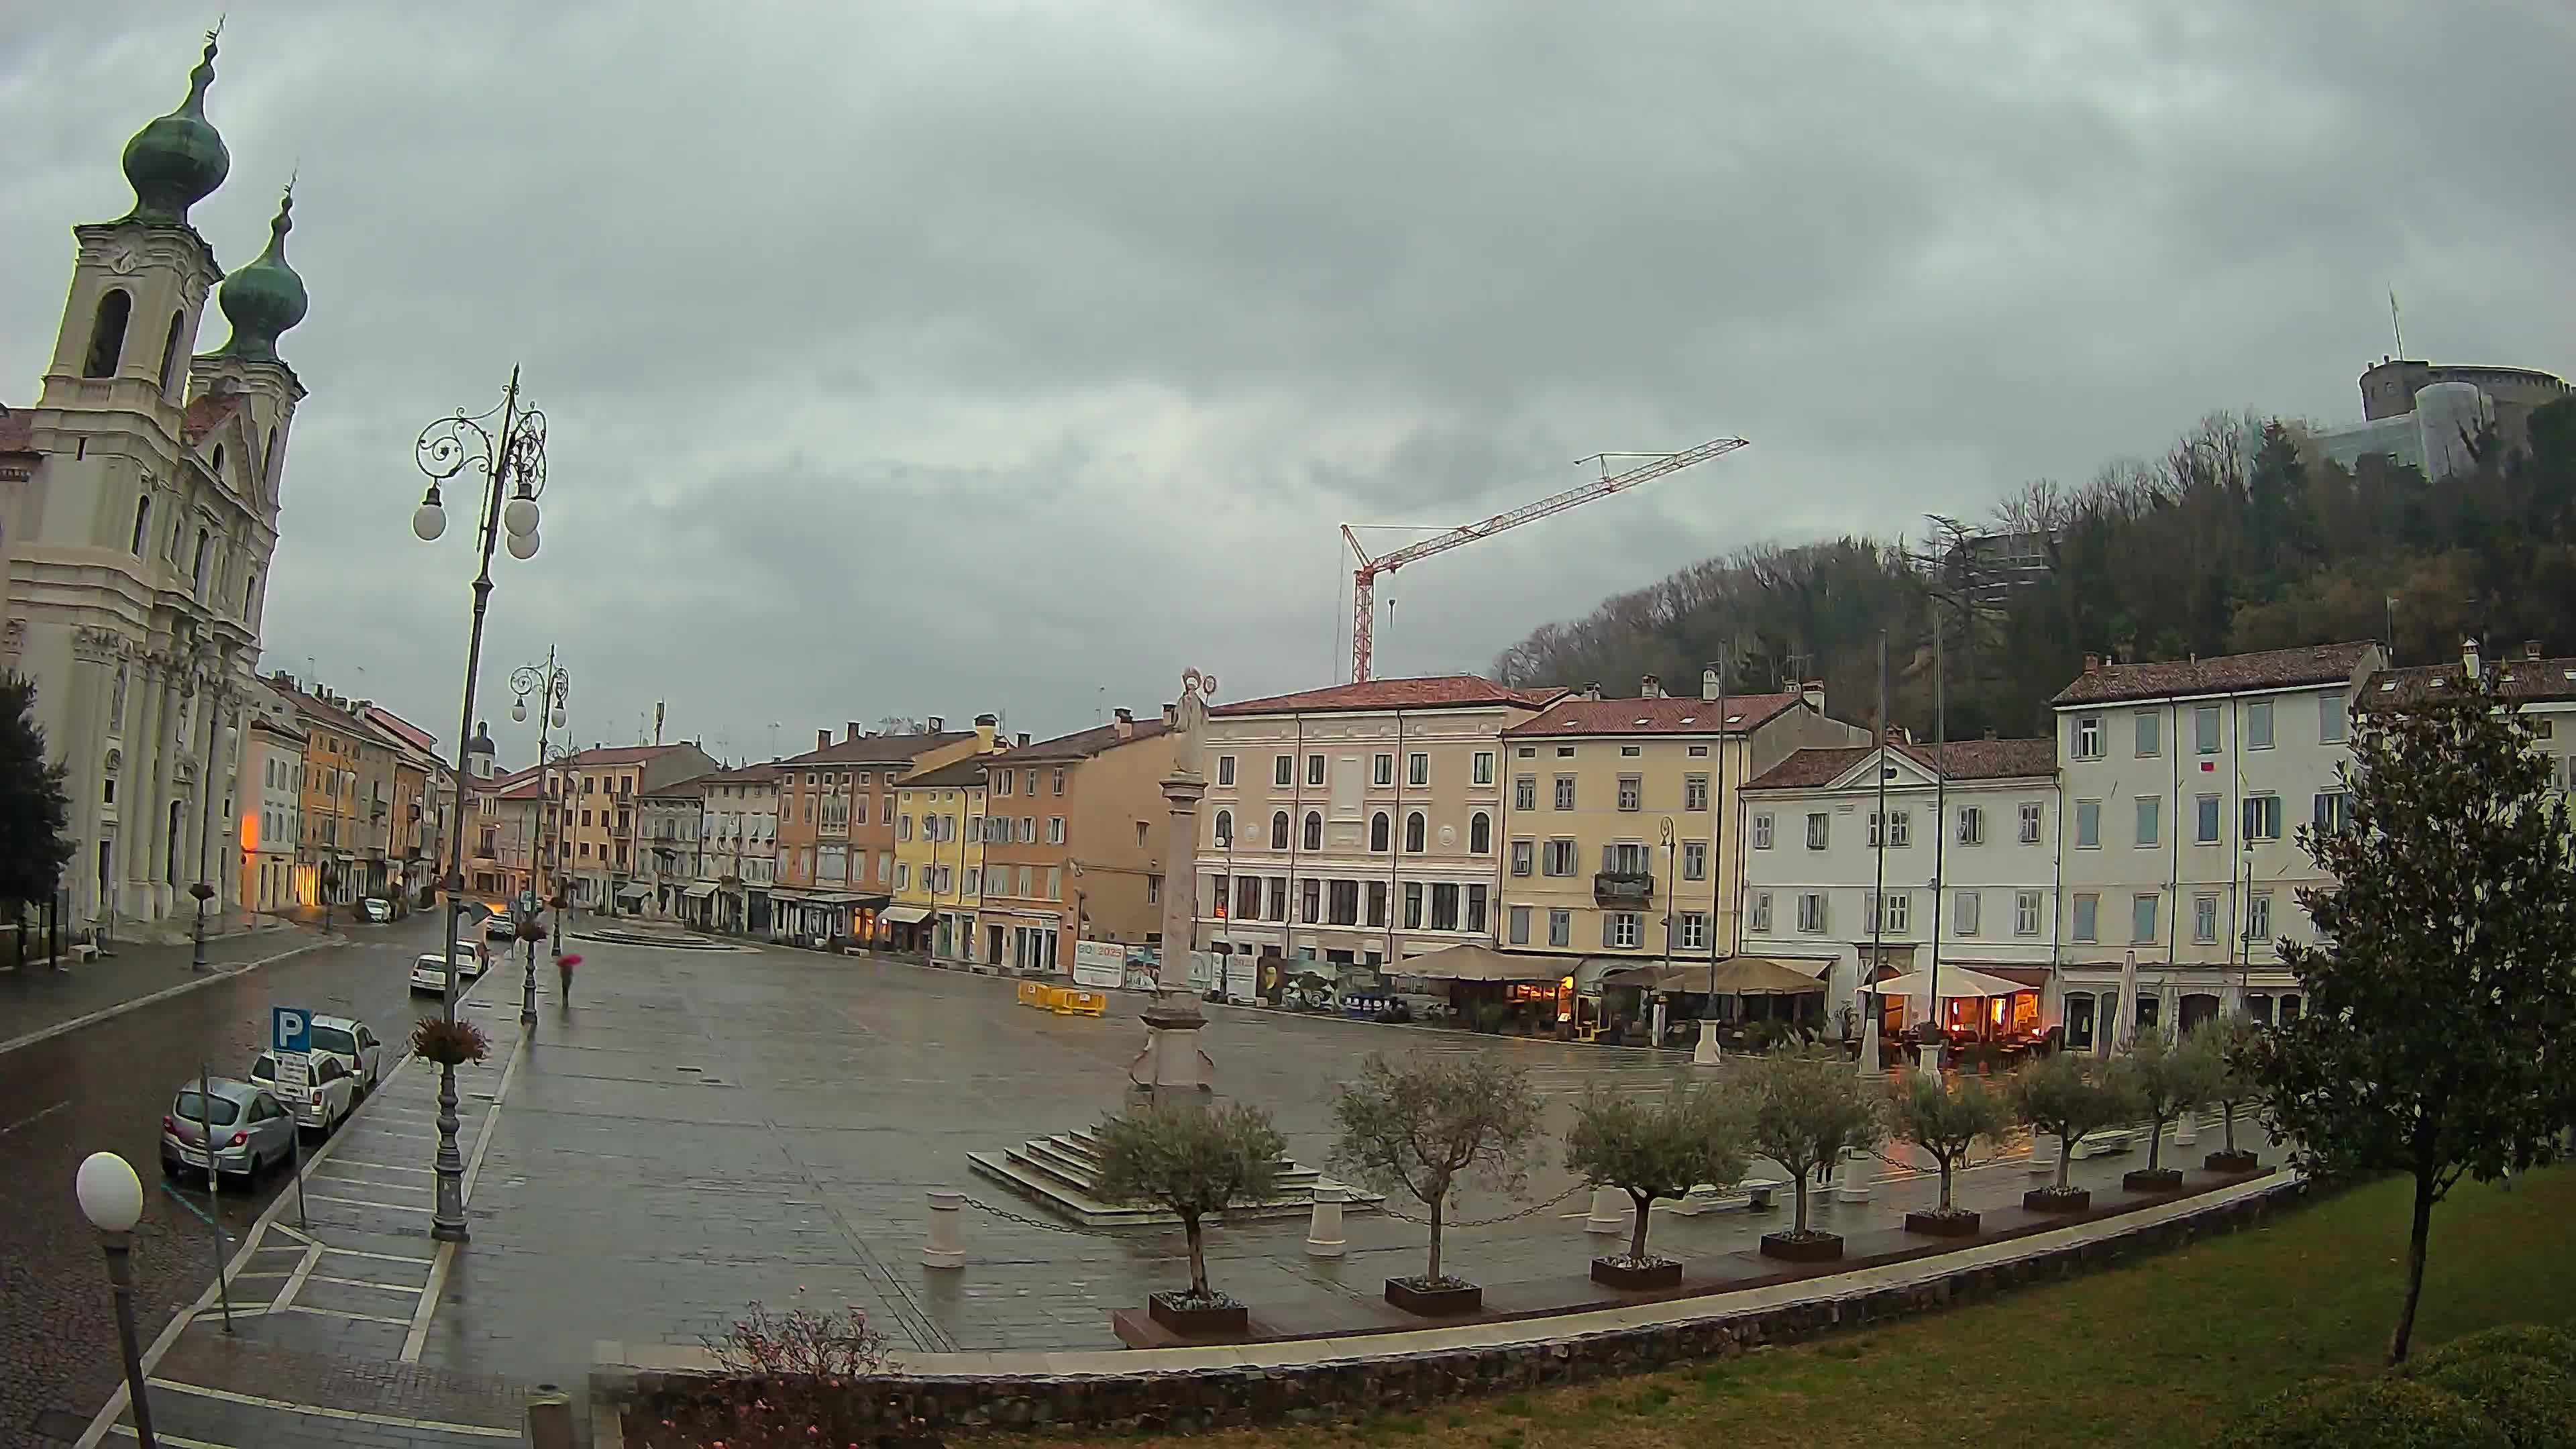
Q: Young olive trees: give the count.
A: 8